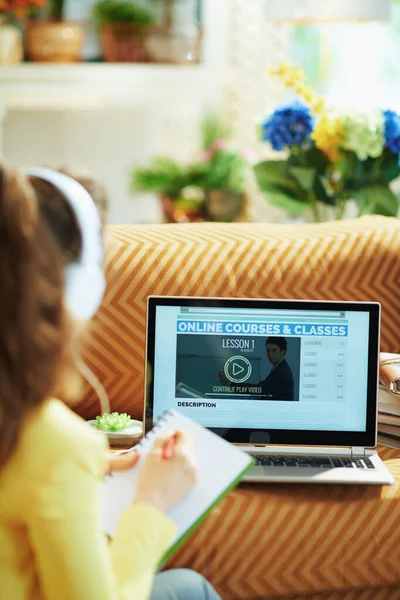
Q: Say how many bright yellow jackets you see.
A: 1